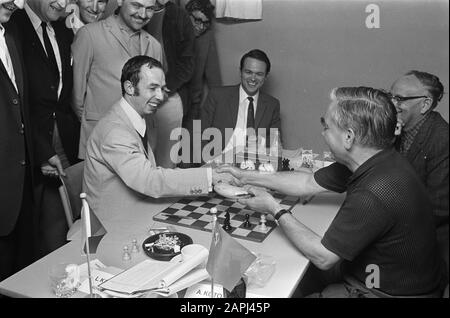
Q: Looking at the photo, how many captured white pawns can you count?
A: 2